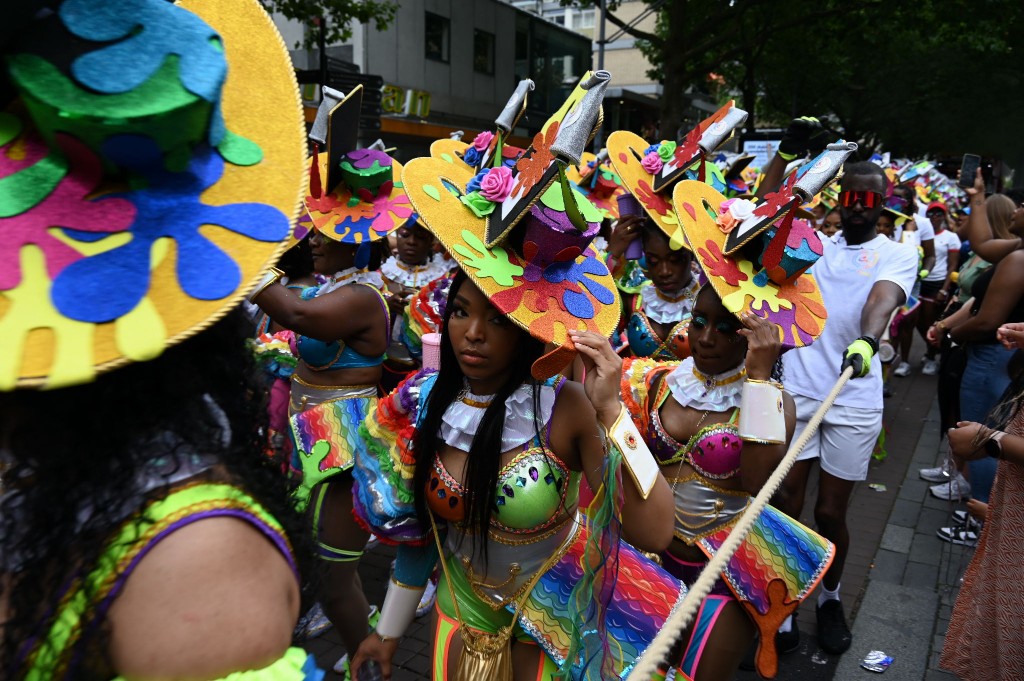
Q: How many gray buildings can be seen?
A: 1